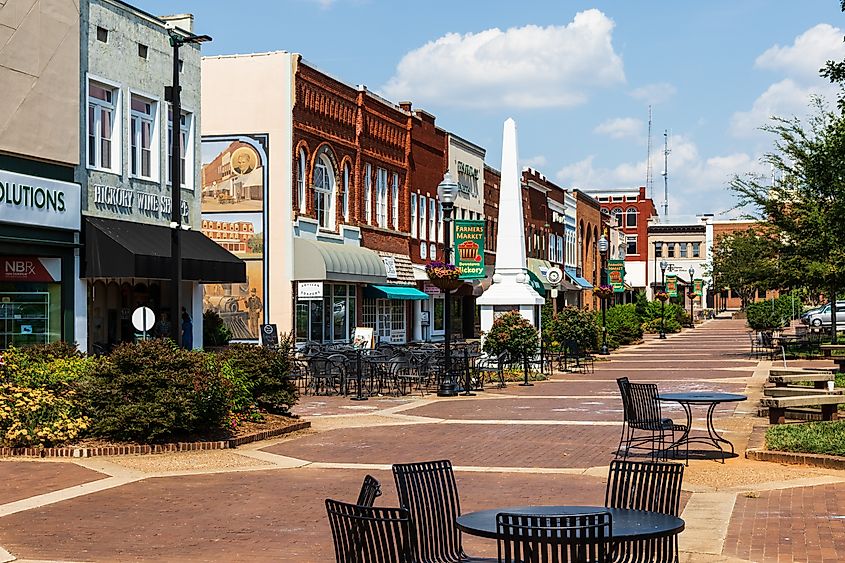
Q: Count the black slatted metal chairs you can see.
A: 7